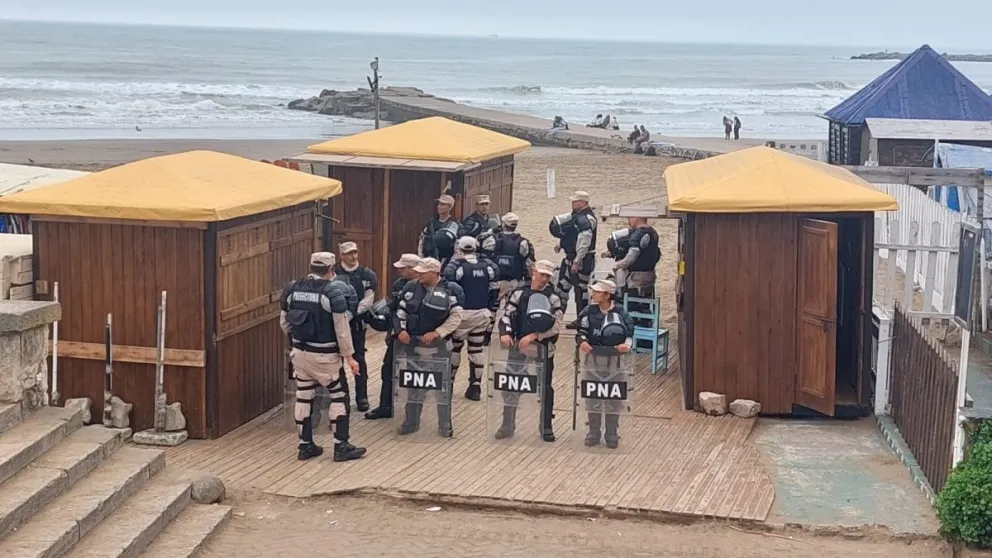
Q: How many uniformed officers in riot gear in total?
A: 12